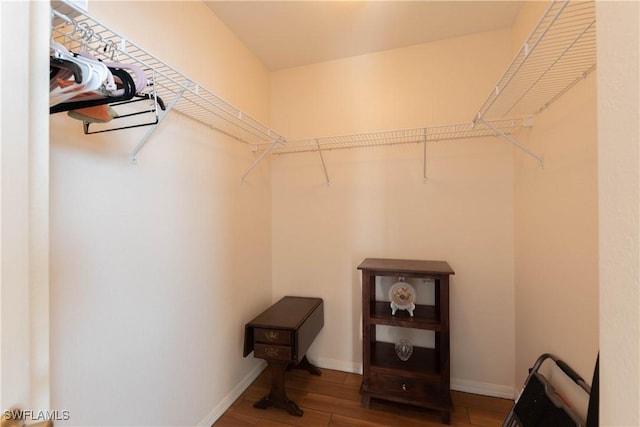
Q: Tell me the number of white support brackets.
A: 5